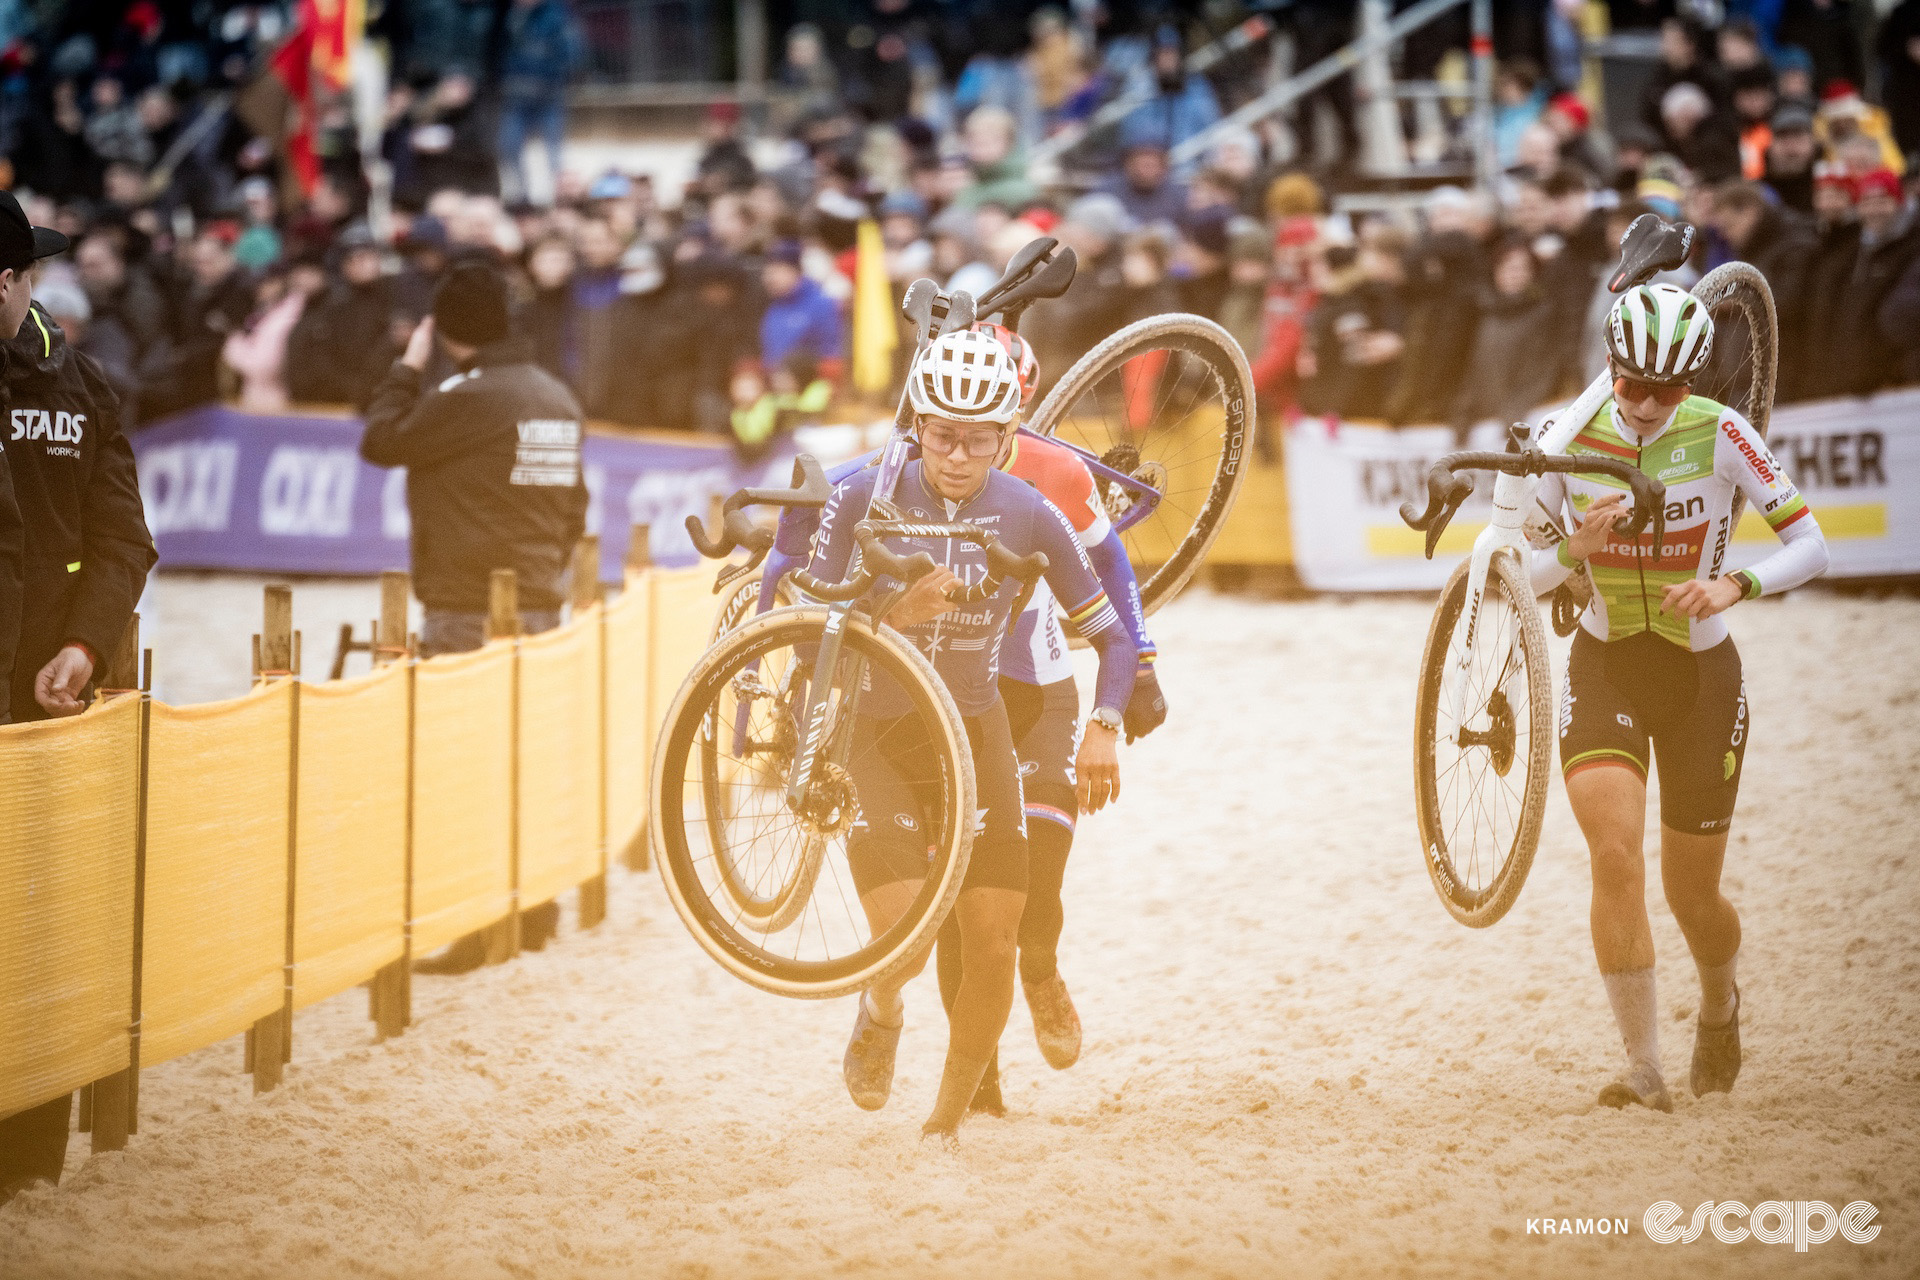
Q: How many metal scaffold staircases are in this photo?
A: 1